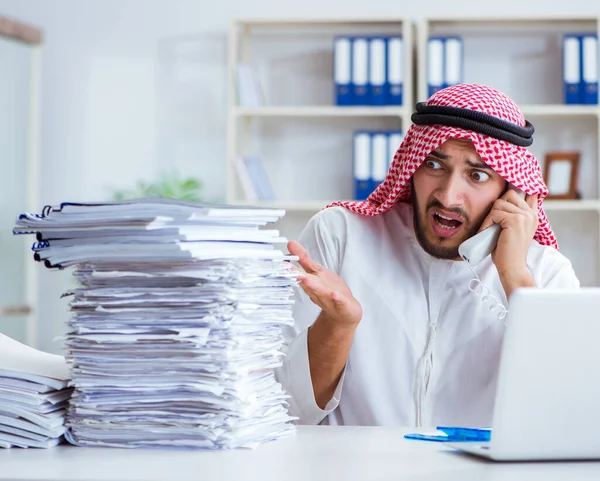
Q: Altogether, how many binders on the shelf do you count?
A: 11